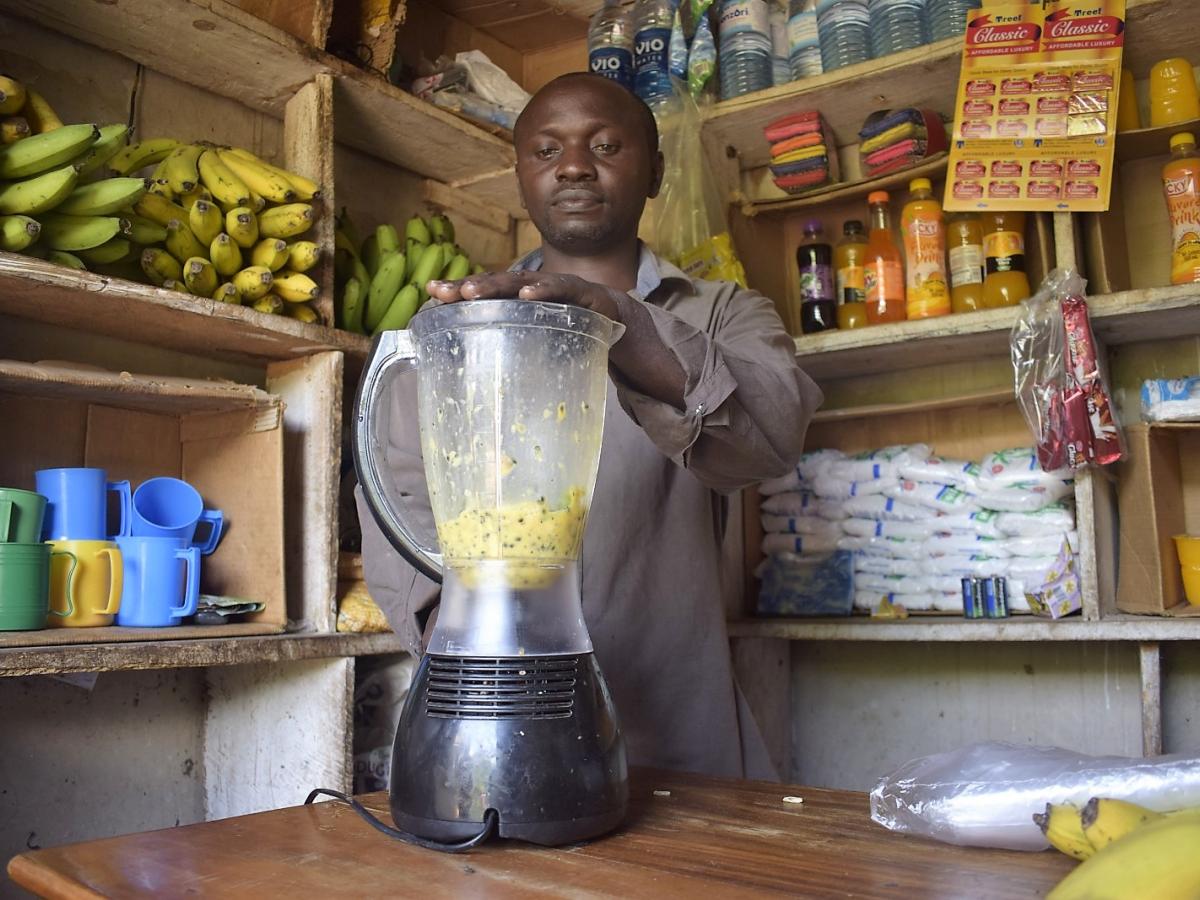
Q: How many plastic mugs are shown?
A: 6